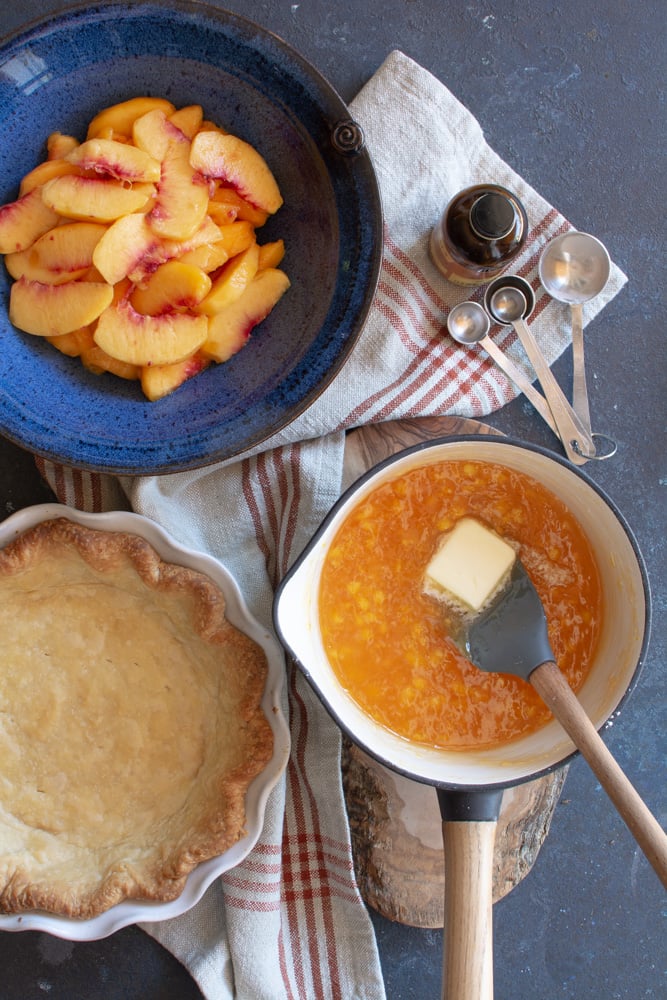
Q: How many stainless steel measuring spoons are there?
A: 4